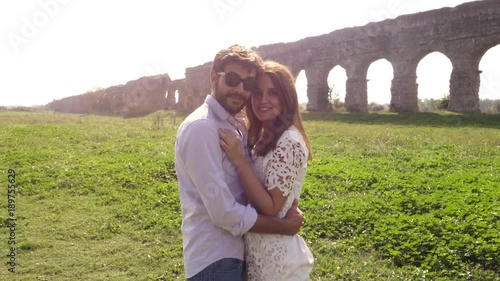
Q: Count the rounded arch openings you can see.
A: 5